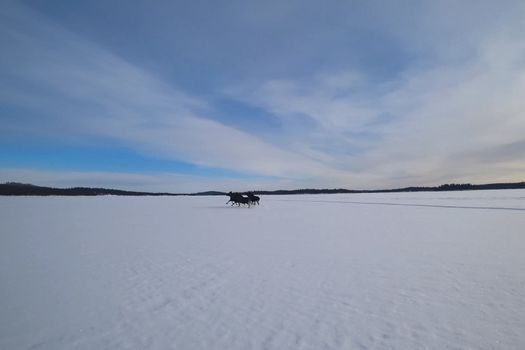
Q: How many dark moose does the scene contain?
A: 3